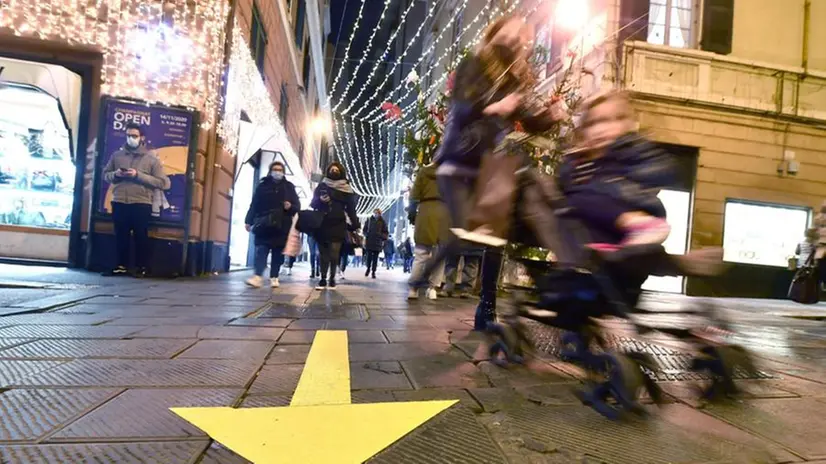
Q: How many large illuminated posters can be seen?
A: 1